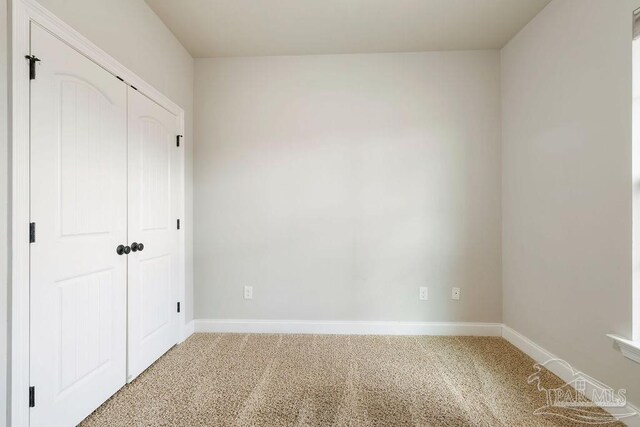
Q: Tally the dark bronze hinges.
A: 6